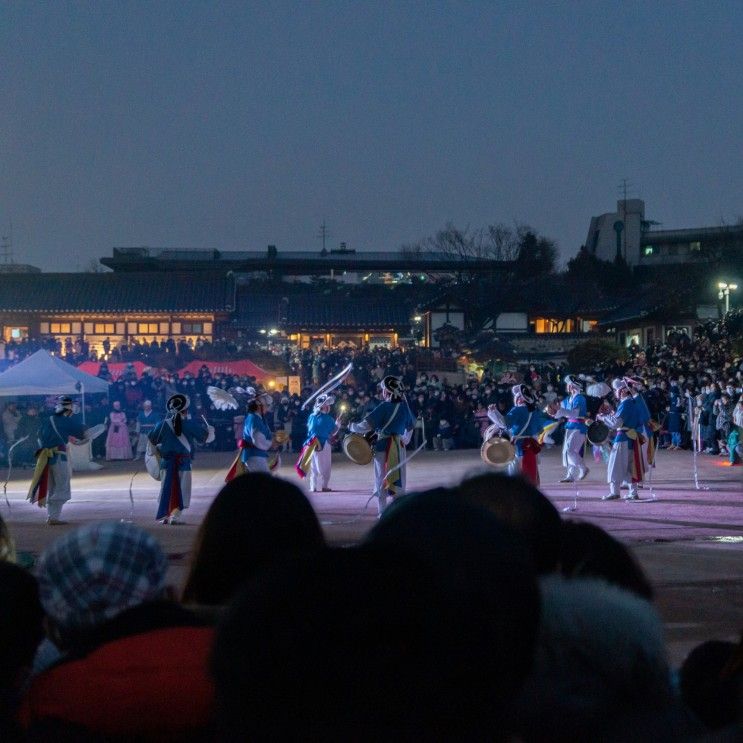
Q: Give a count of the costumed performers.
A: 9